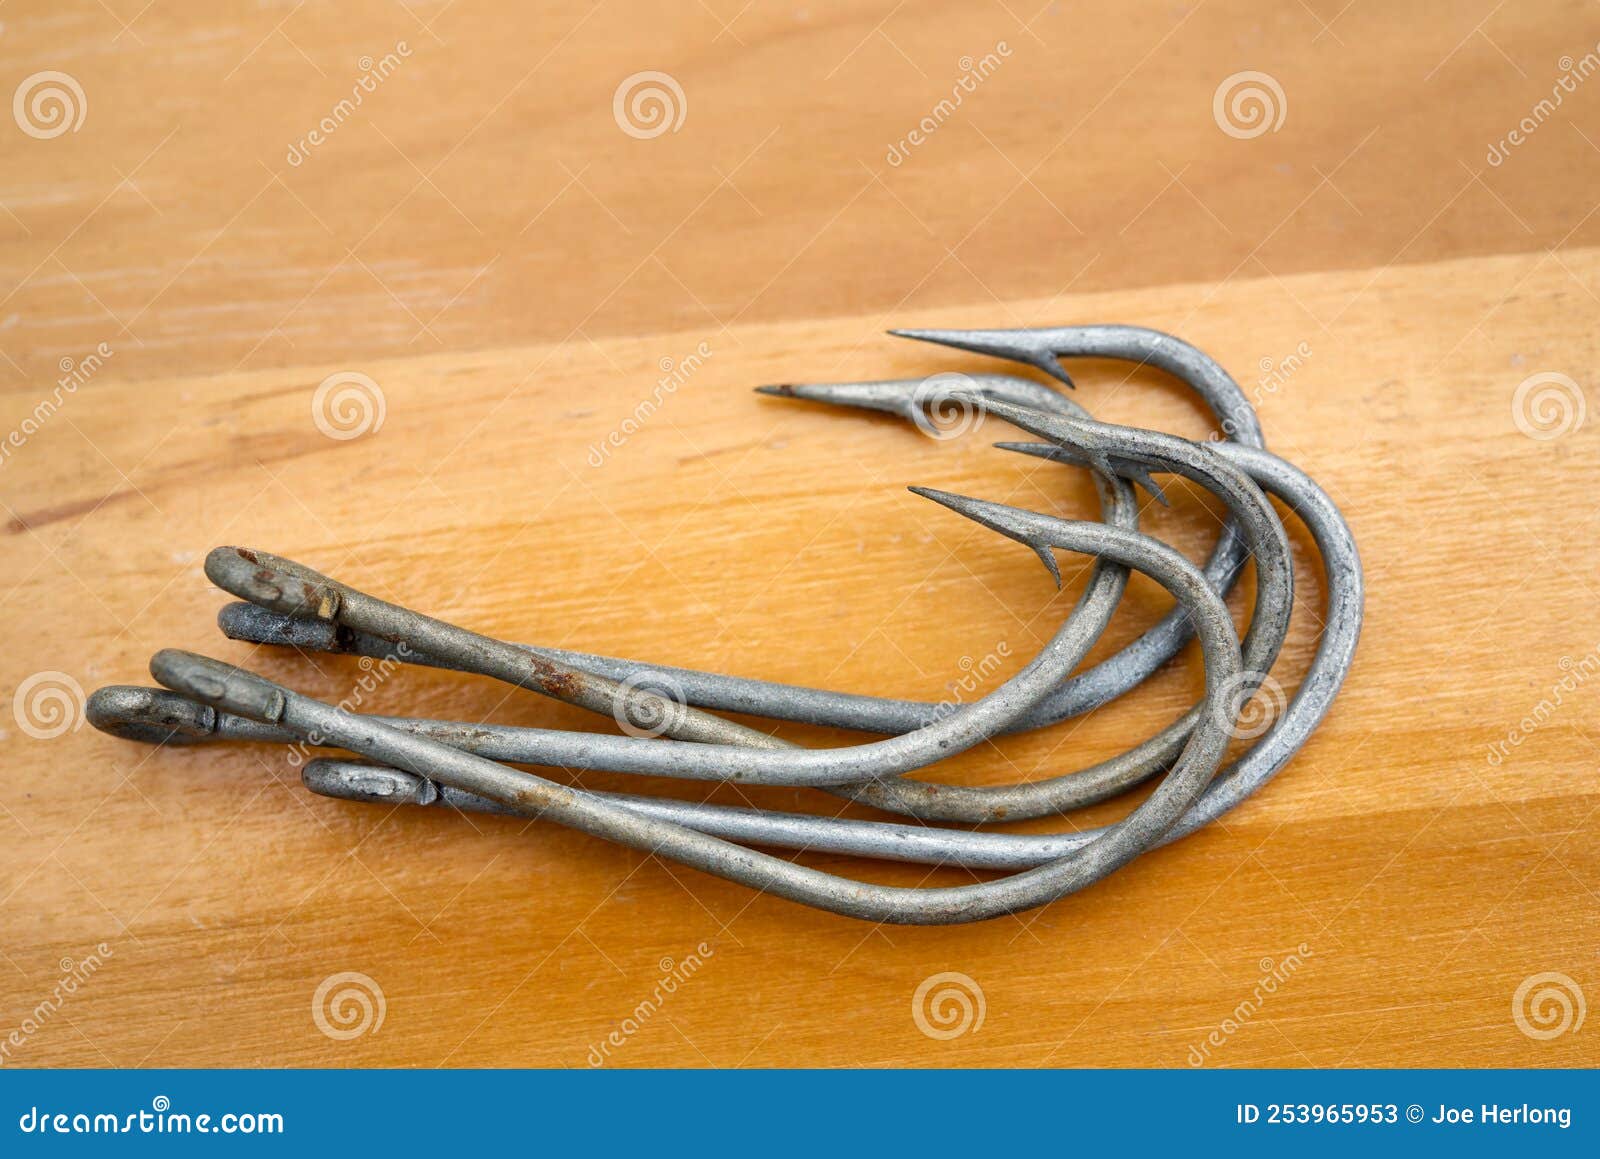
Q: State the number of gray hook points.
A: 5